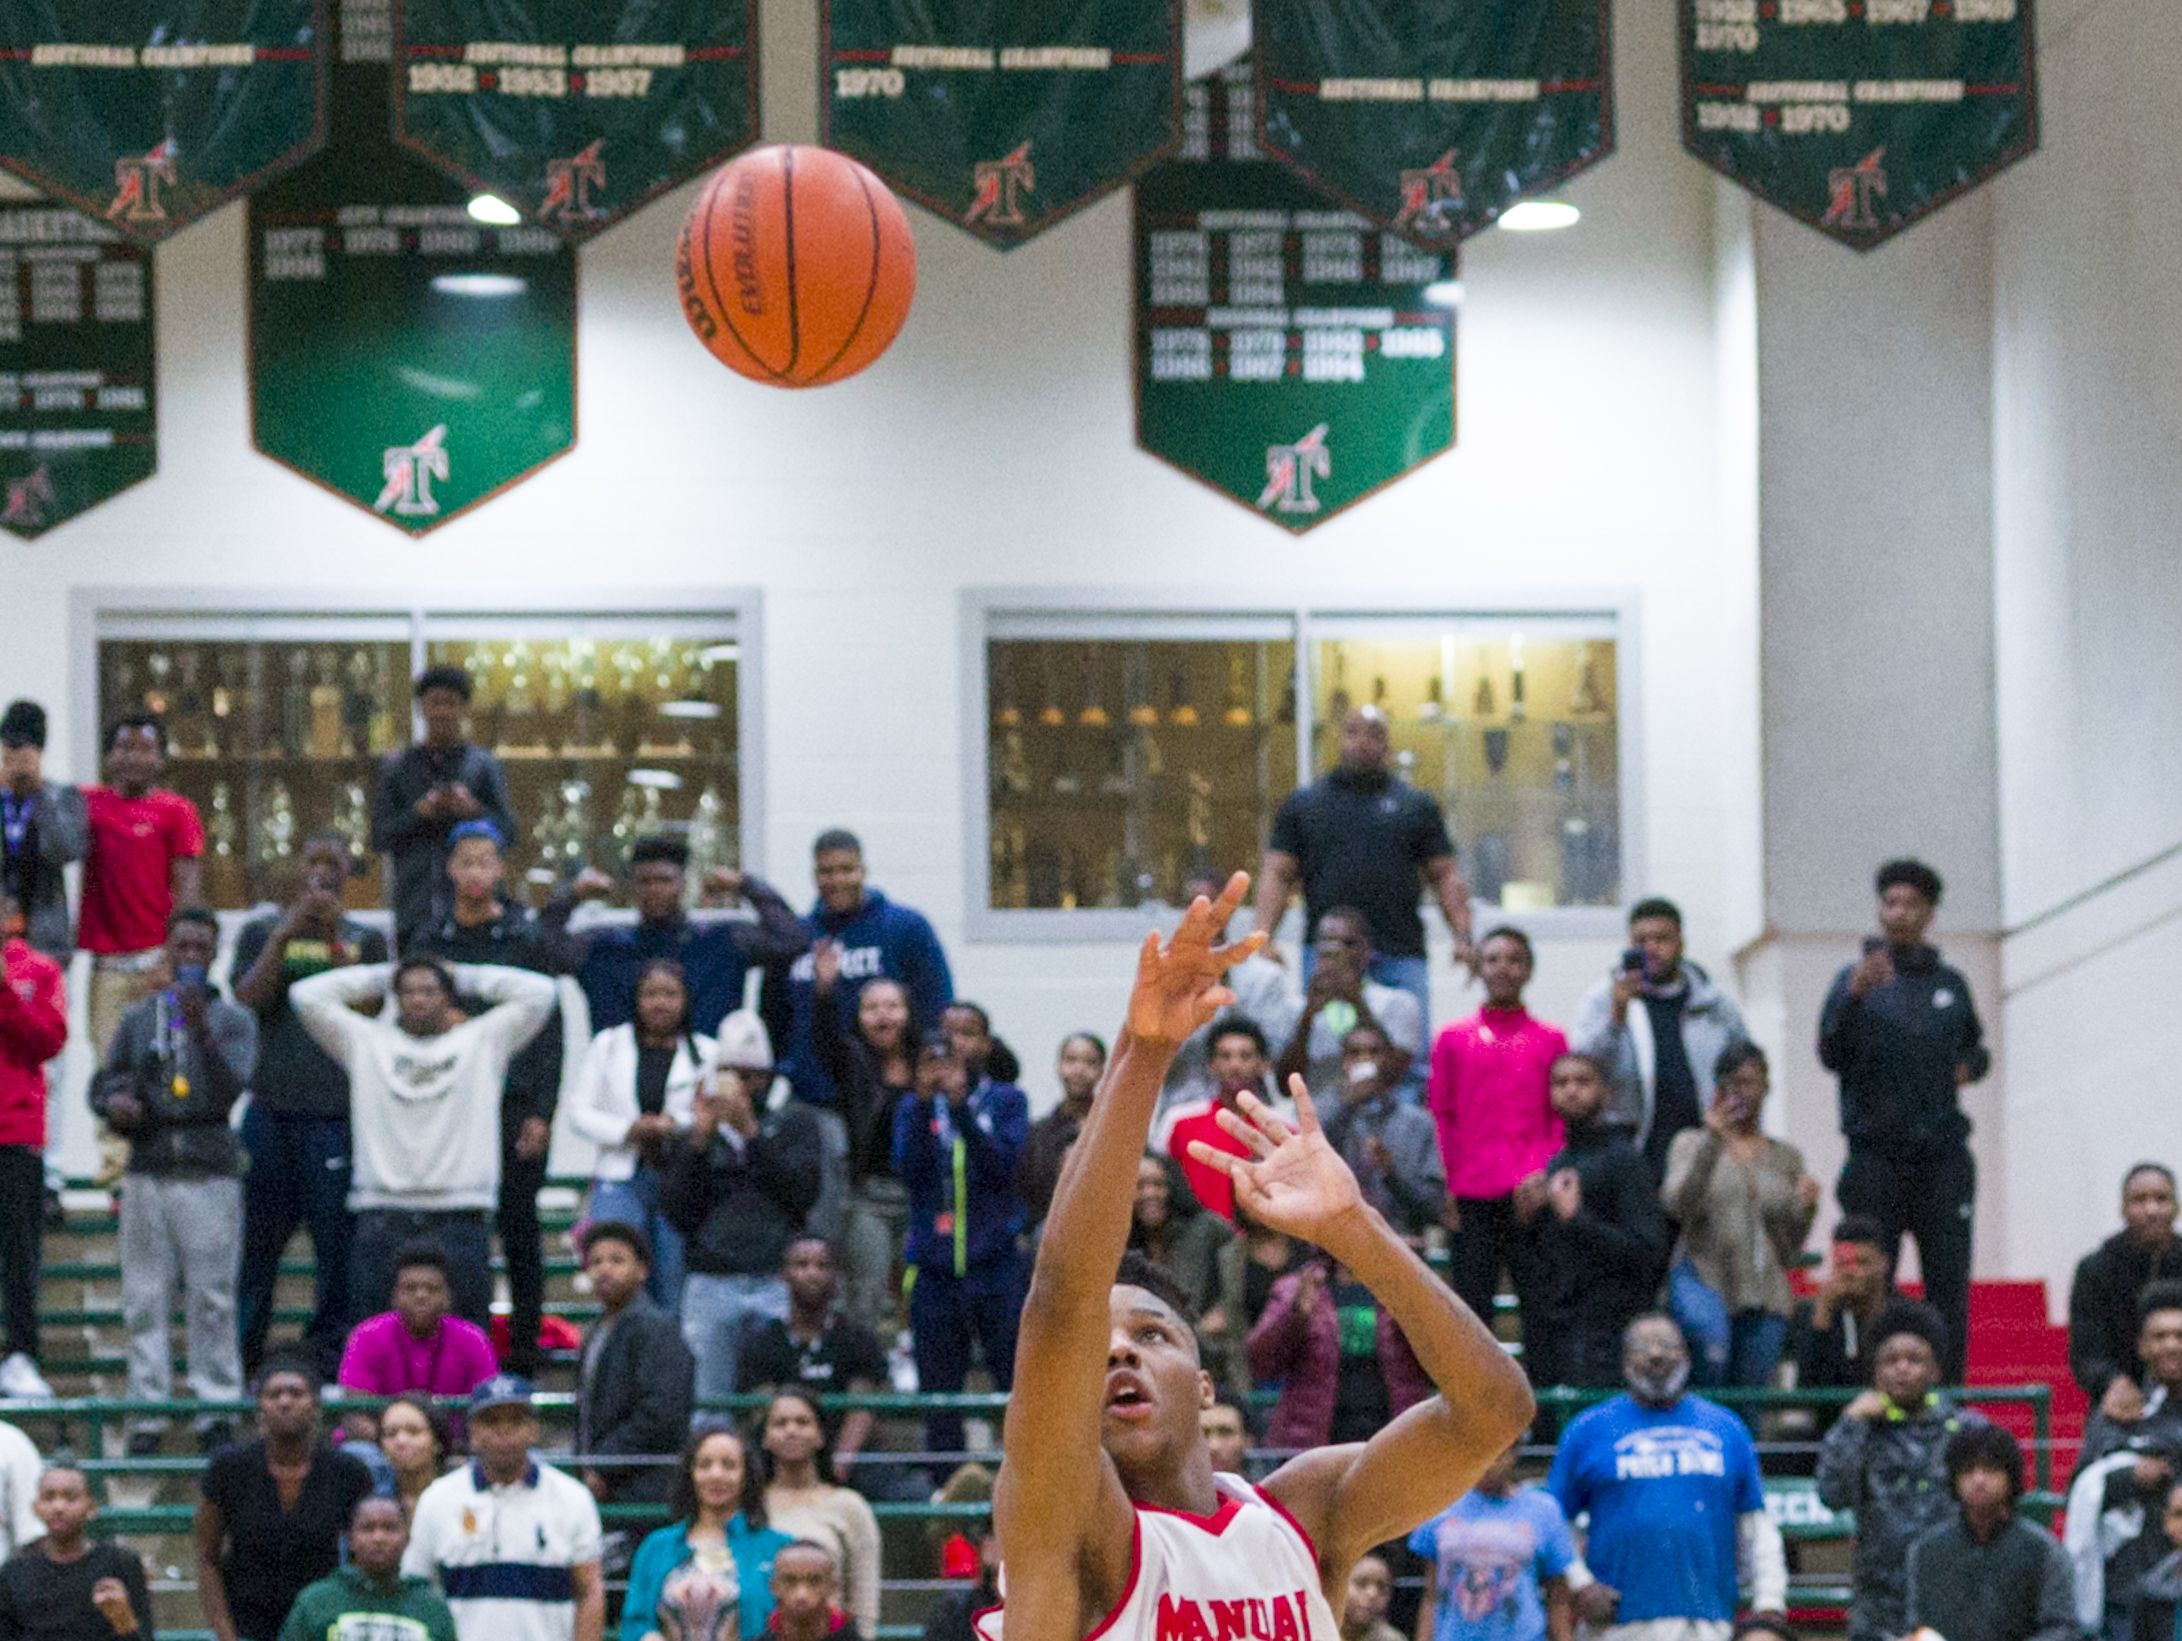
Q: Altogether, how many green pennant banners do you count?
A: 8